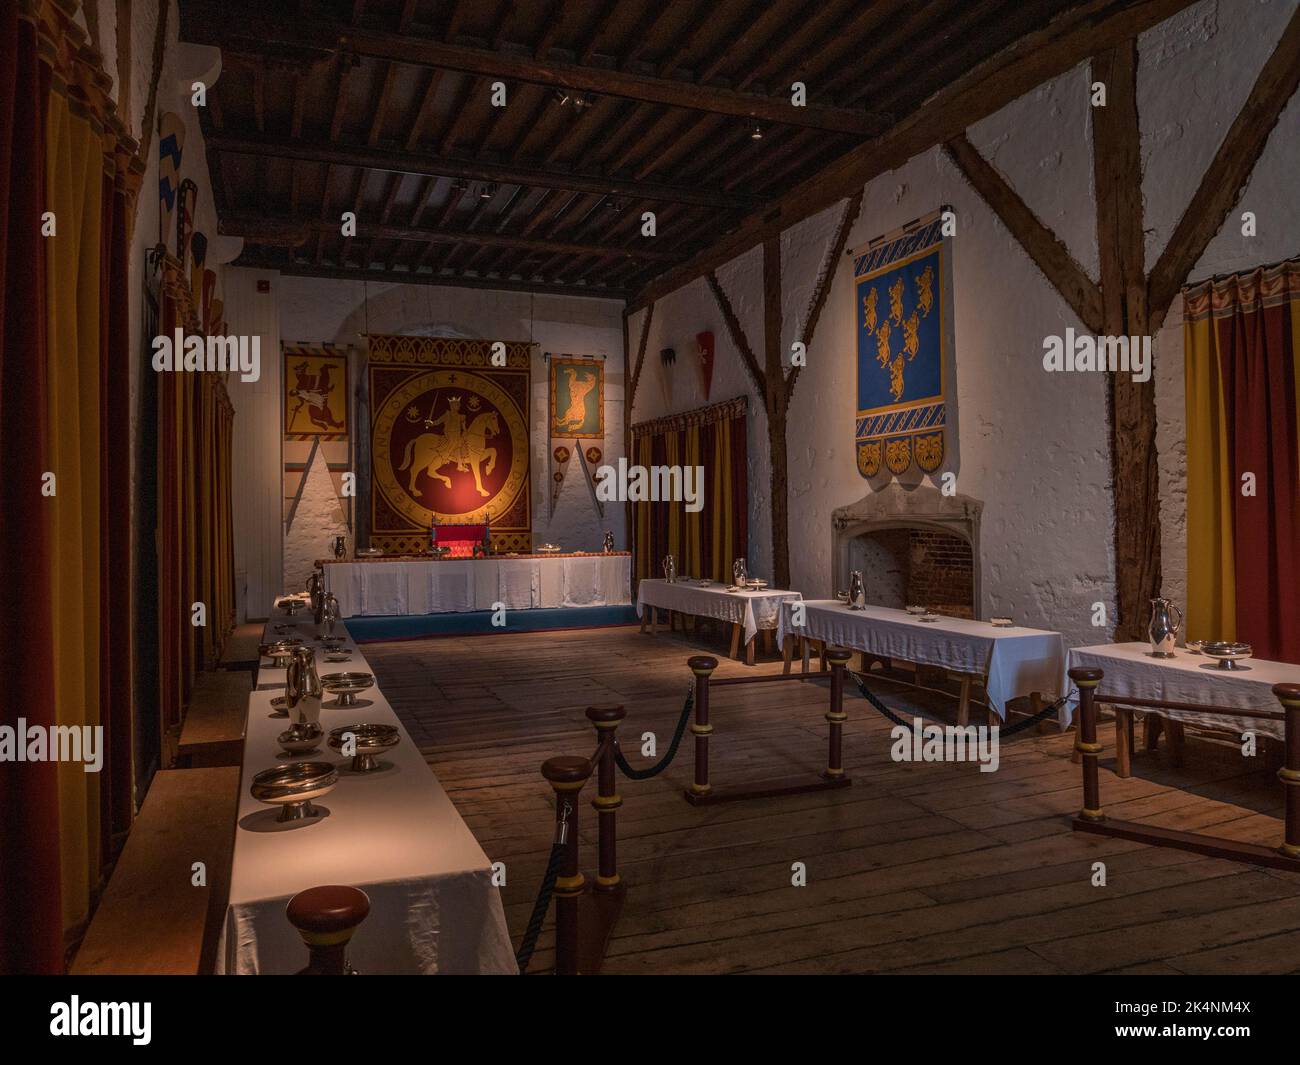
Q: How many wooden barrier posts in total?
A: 7